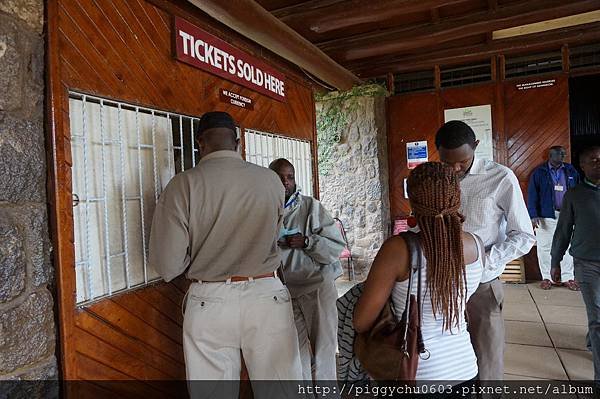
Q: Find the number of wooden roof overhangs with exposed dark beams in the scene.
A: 1